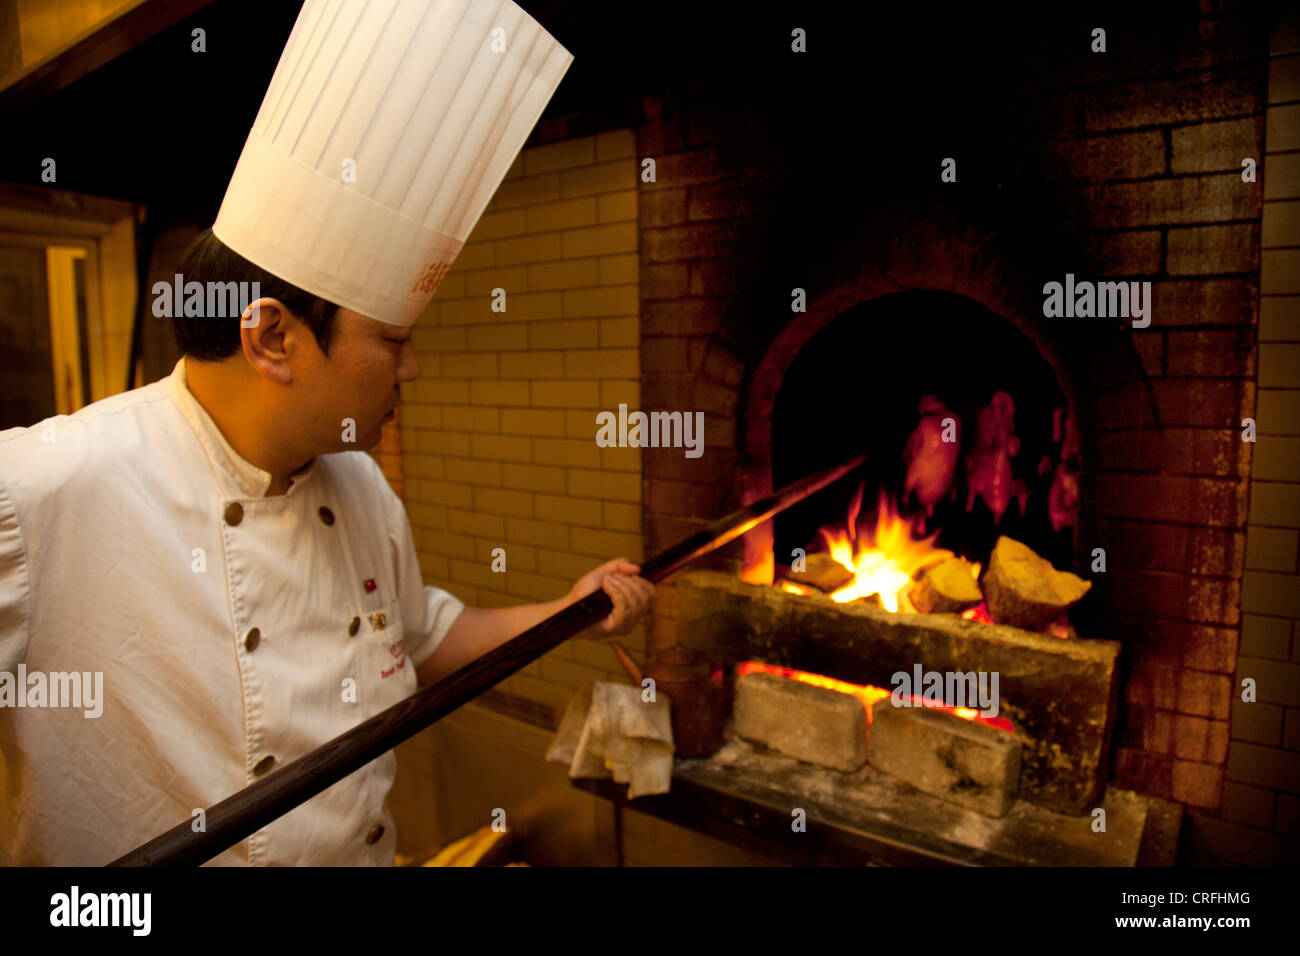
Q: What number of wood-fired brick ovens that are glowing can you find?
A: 1